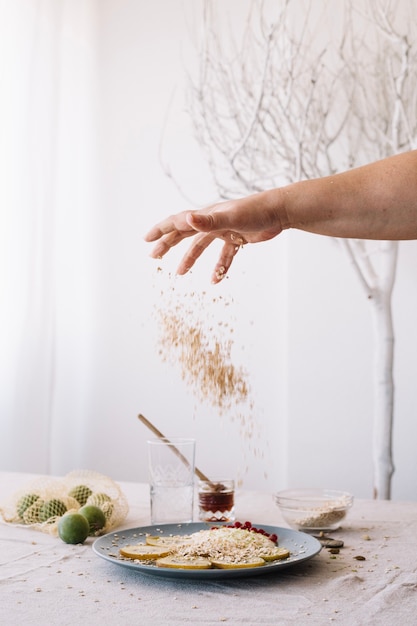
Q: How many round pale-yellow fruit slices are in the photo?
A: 5